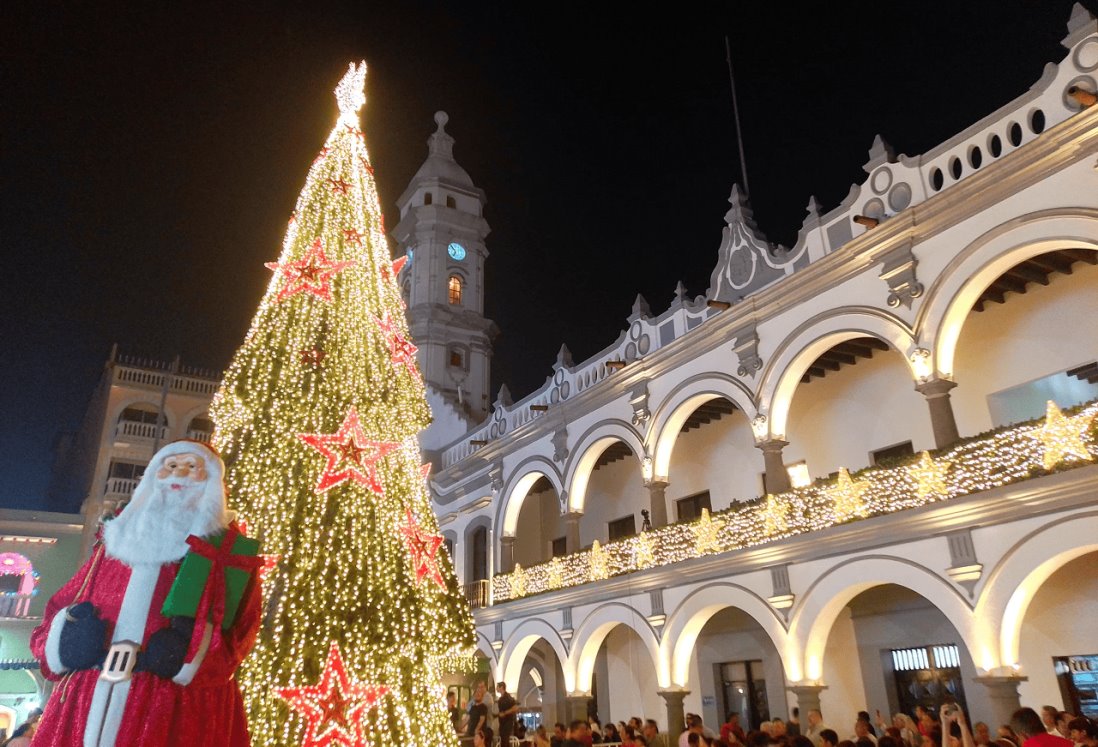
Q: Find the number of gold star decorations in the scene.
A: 9